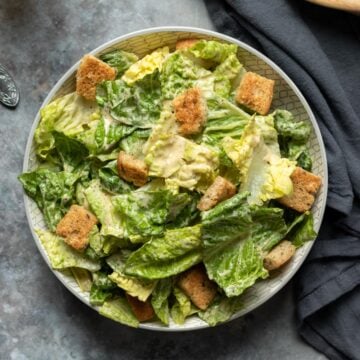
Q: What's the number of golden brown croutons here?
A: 11